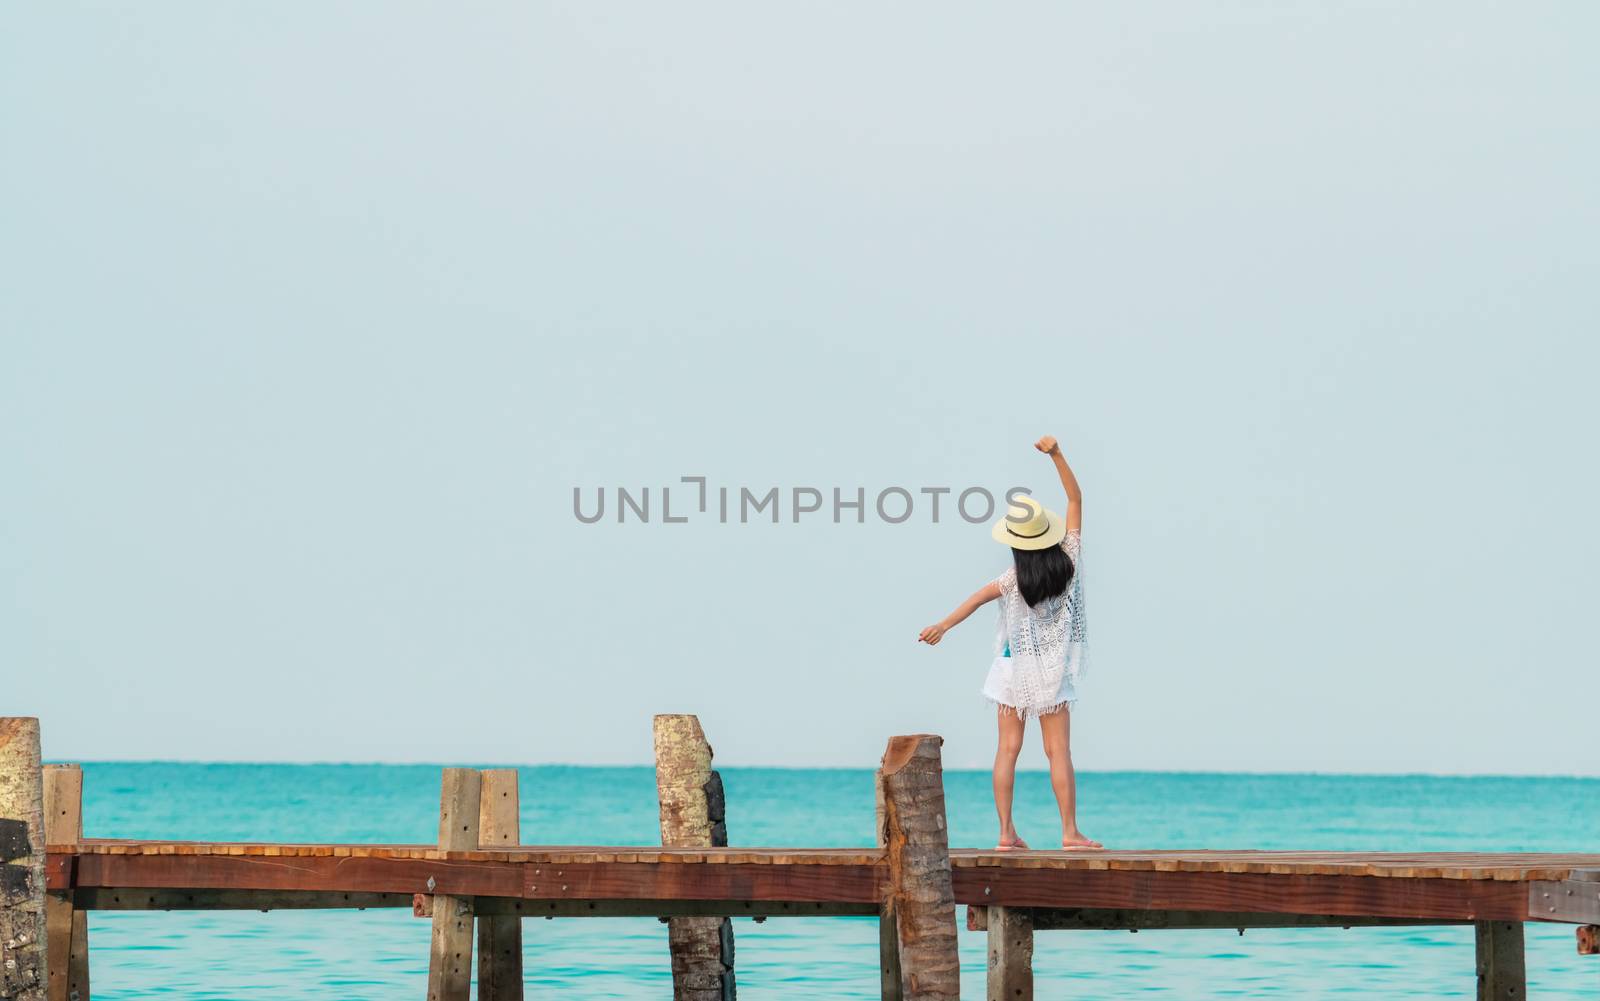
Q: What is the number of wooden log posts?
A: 3